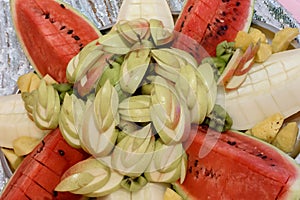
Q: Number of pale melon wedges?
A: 4